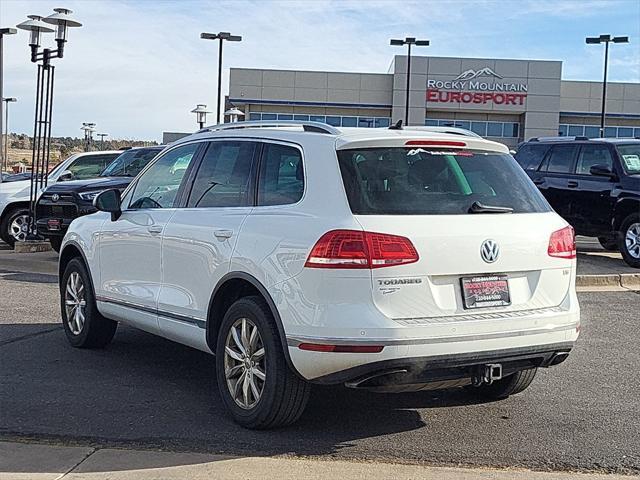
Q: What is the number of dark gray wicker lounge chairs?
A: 0